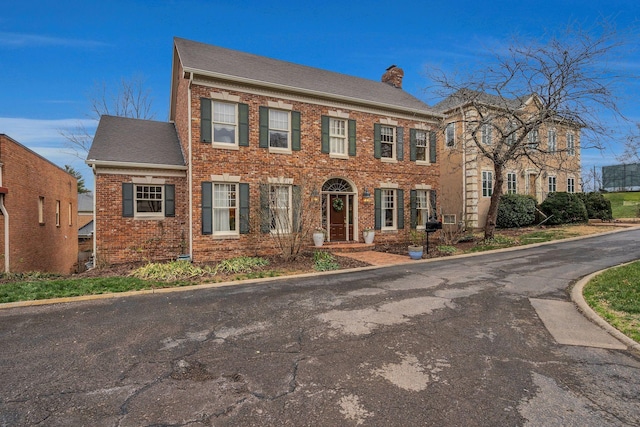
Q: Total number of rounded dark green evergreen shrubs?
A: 3